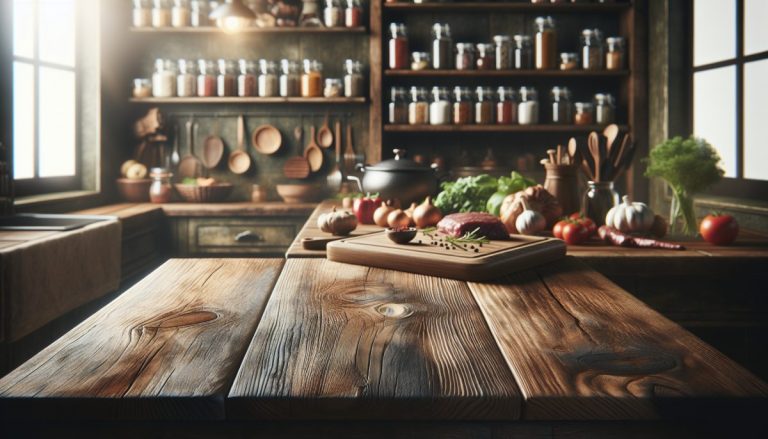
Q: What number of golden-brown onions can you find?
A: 4